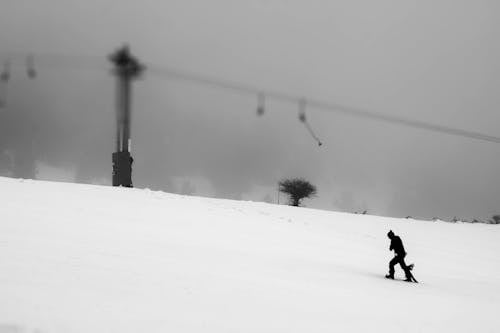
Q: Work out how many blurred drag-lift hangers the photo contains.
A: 4